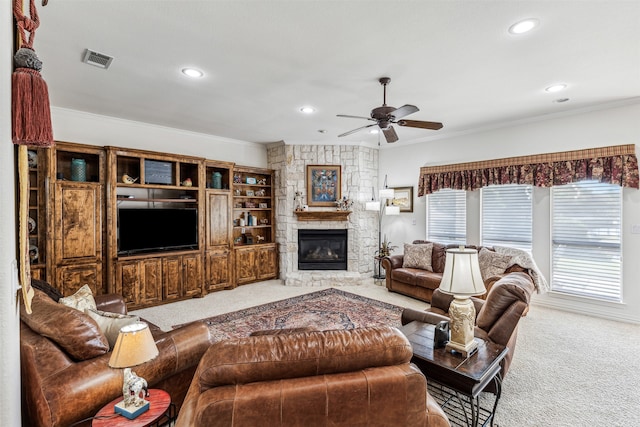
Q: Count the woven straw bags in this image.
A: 0